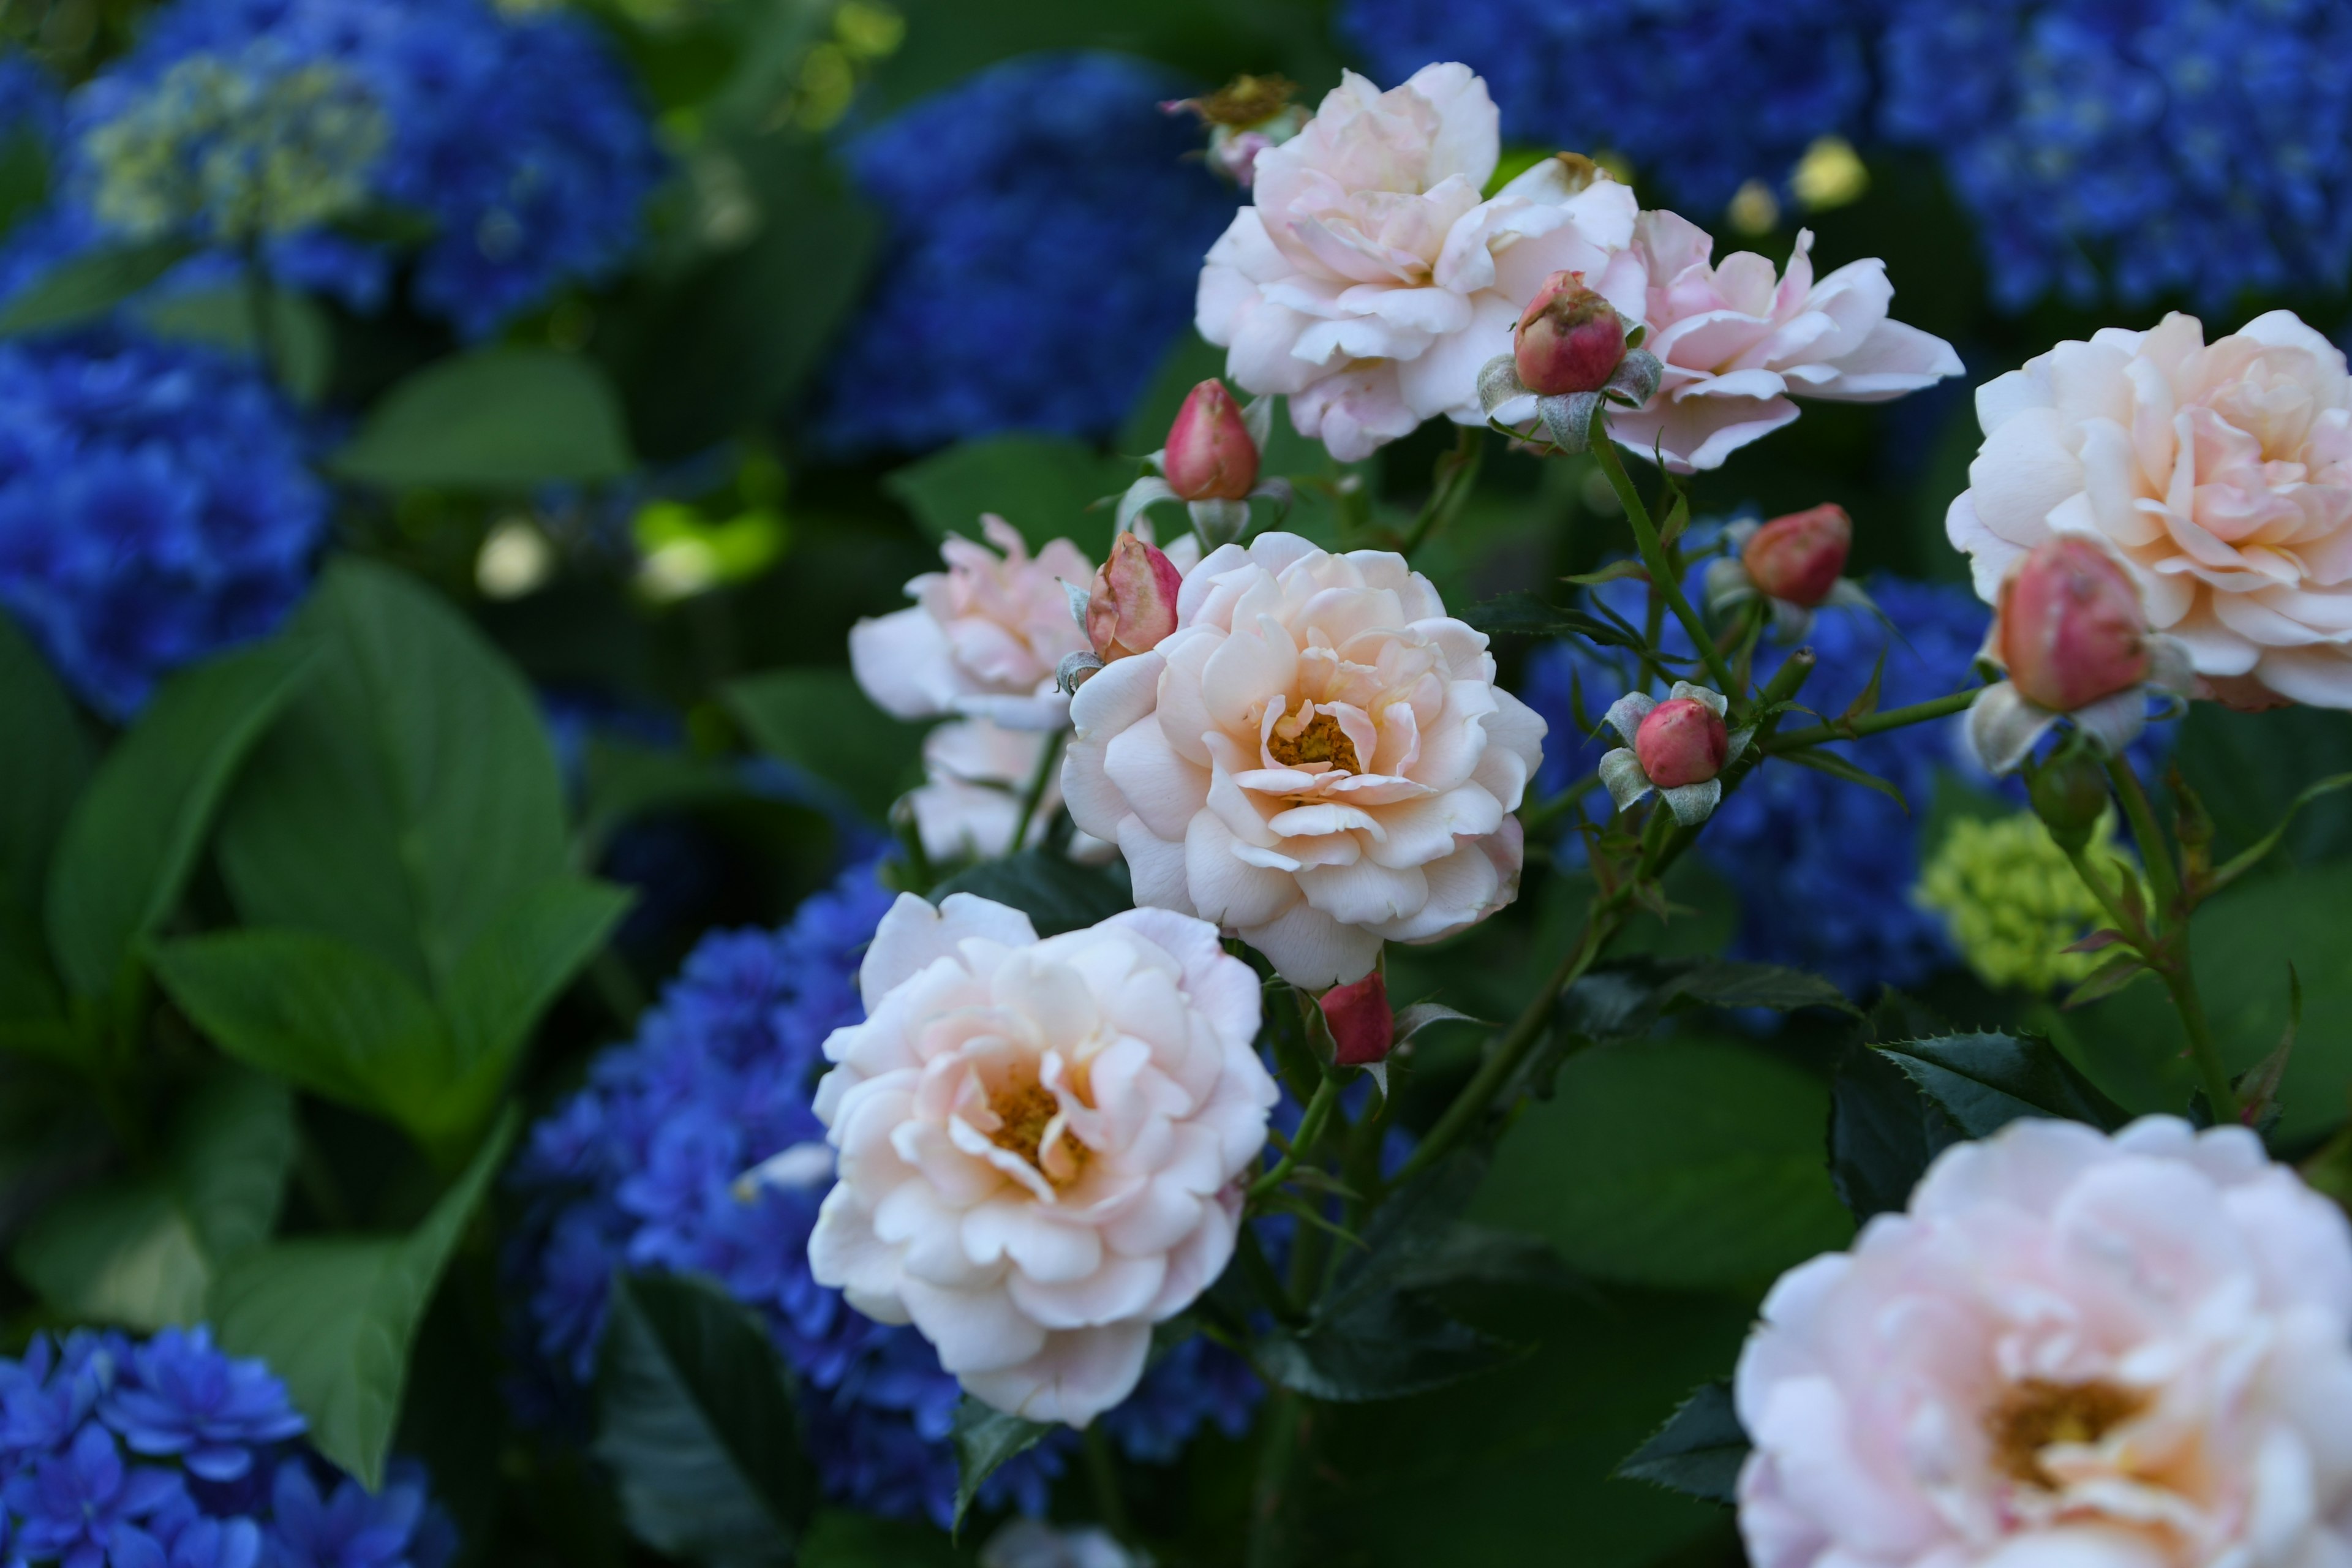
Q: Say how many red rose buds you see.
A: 7